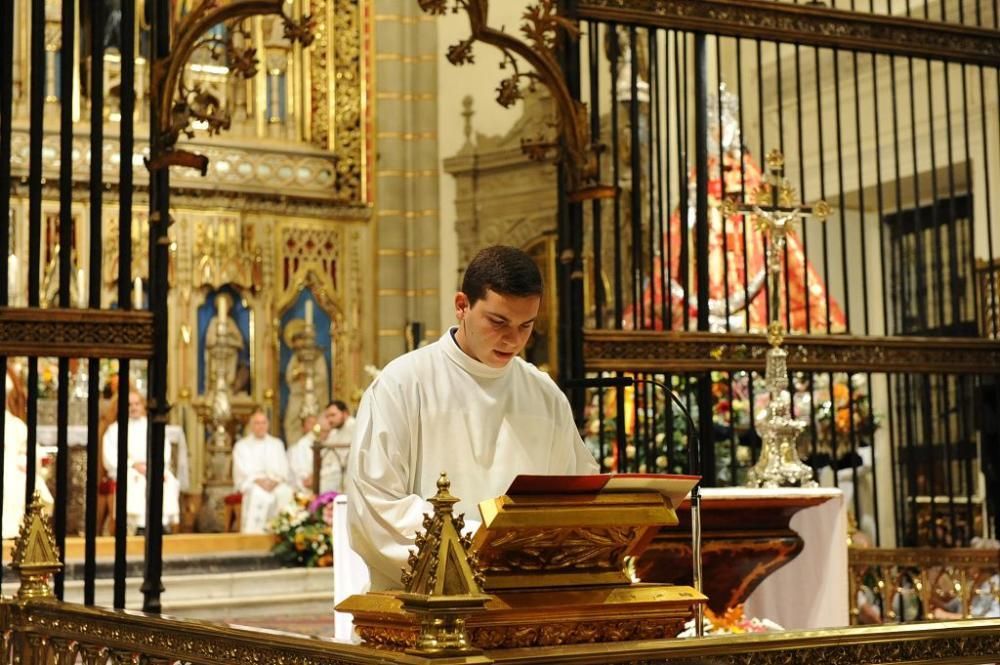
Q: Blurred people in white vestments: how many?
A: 5